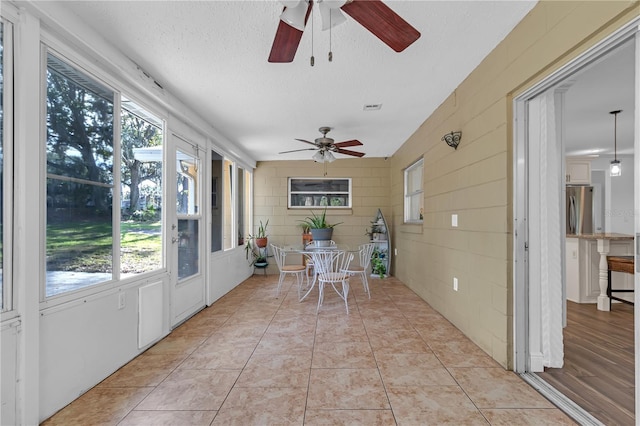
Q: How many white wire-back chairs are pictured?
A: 4